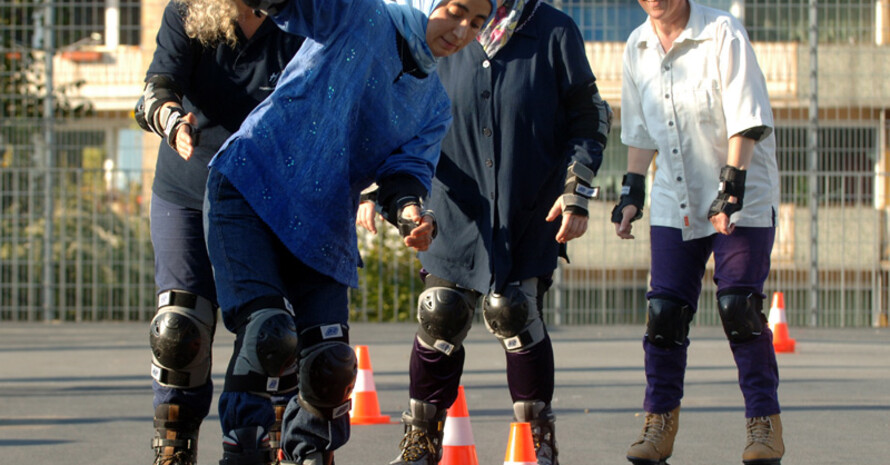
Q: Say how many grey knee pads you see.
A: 5